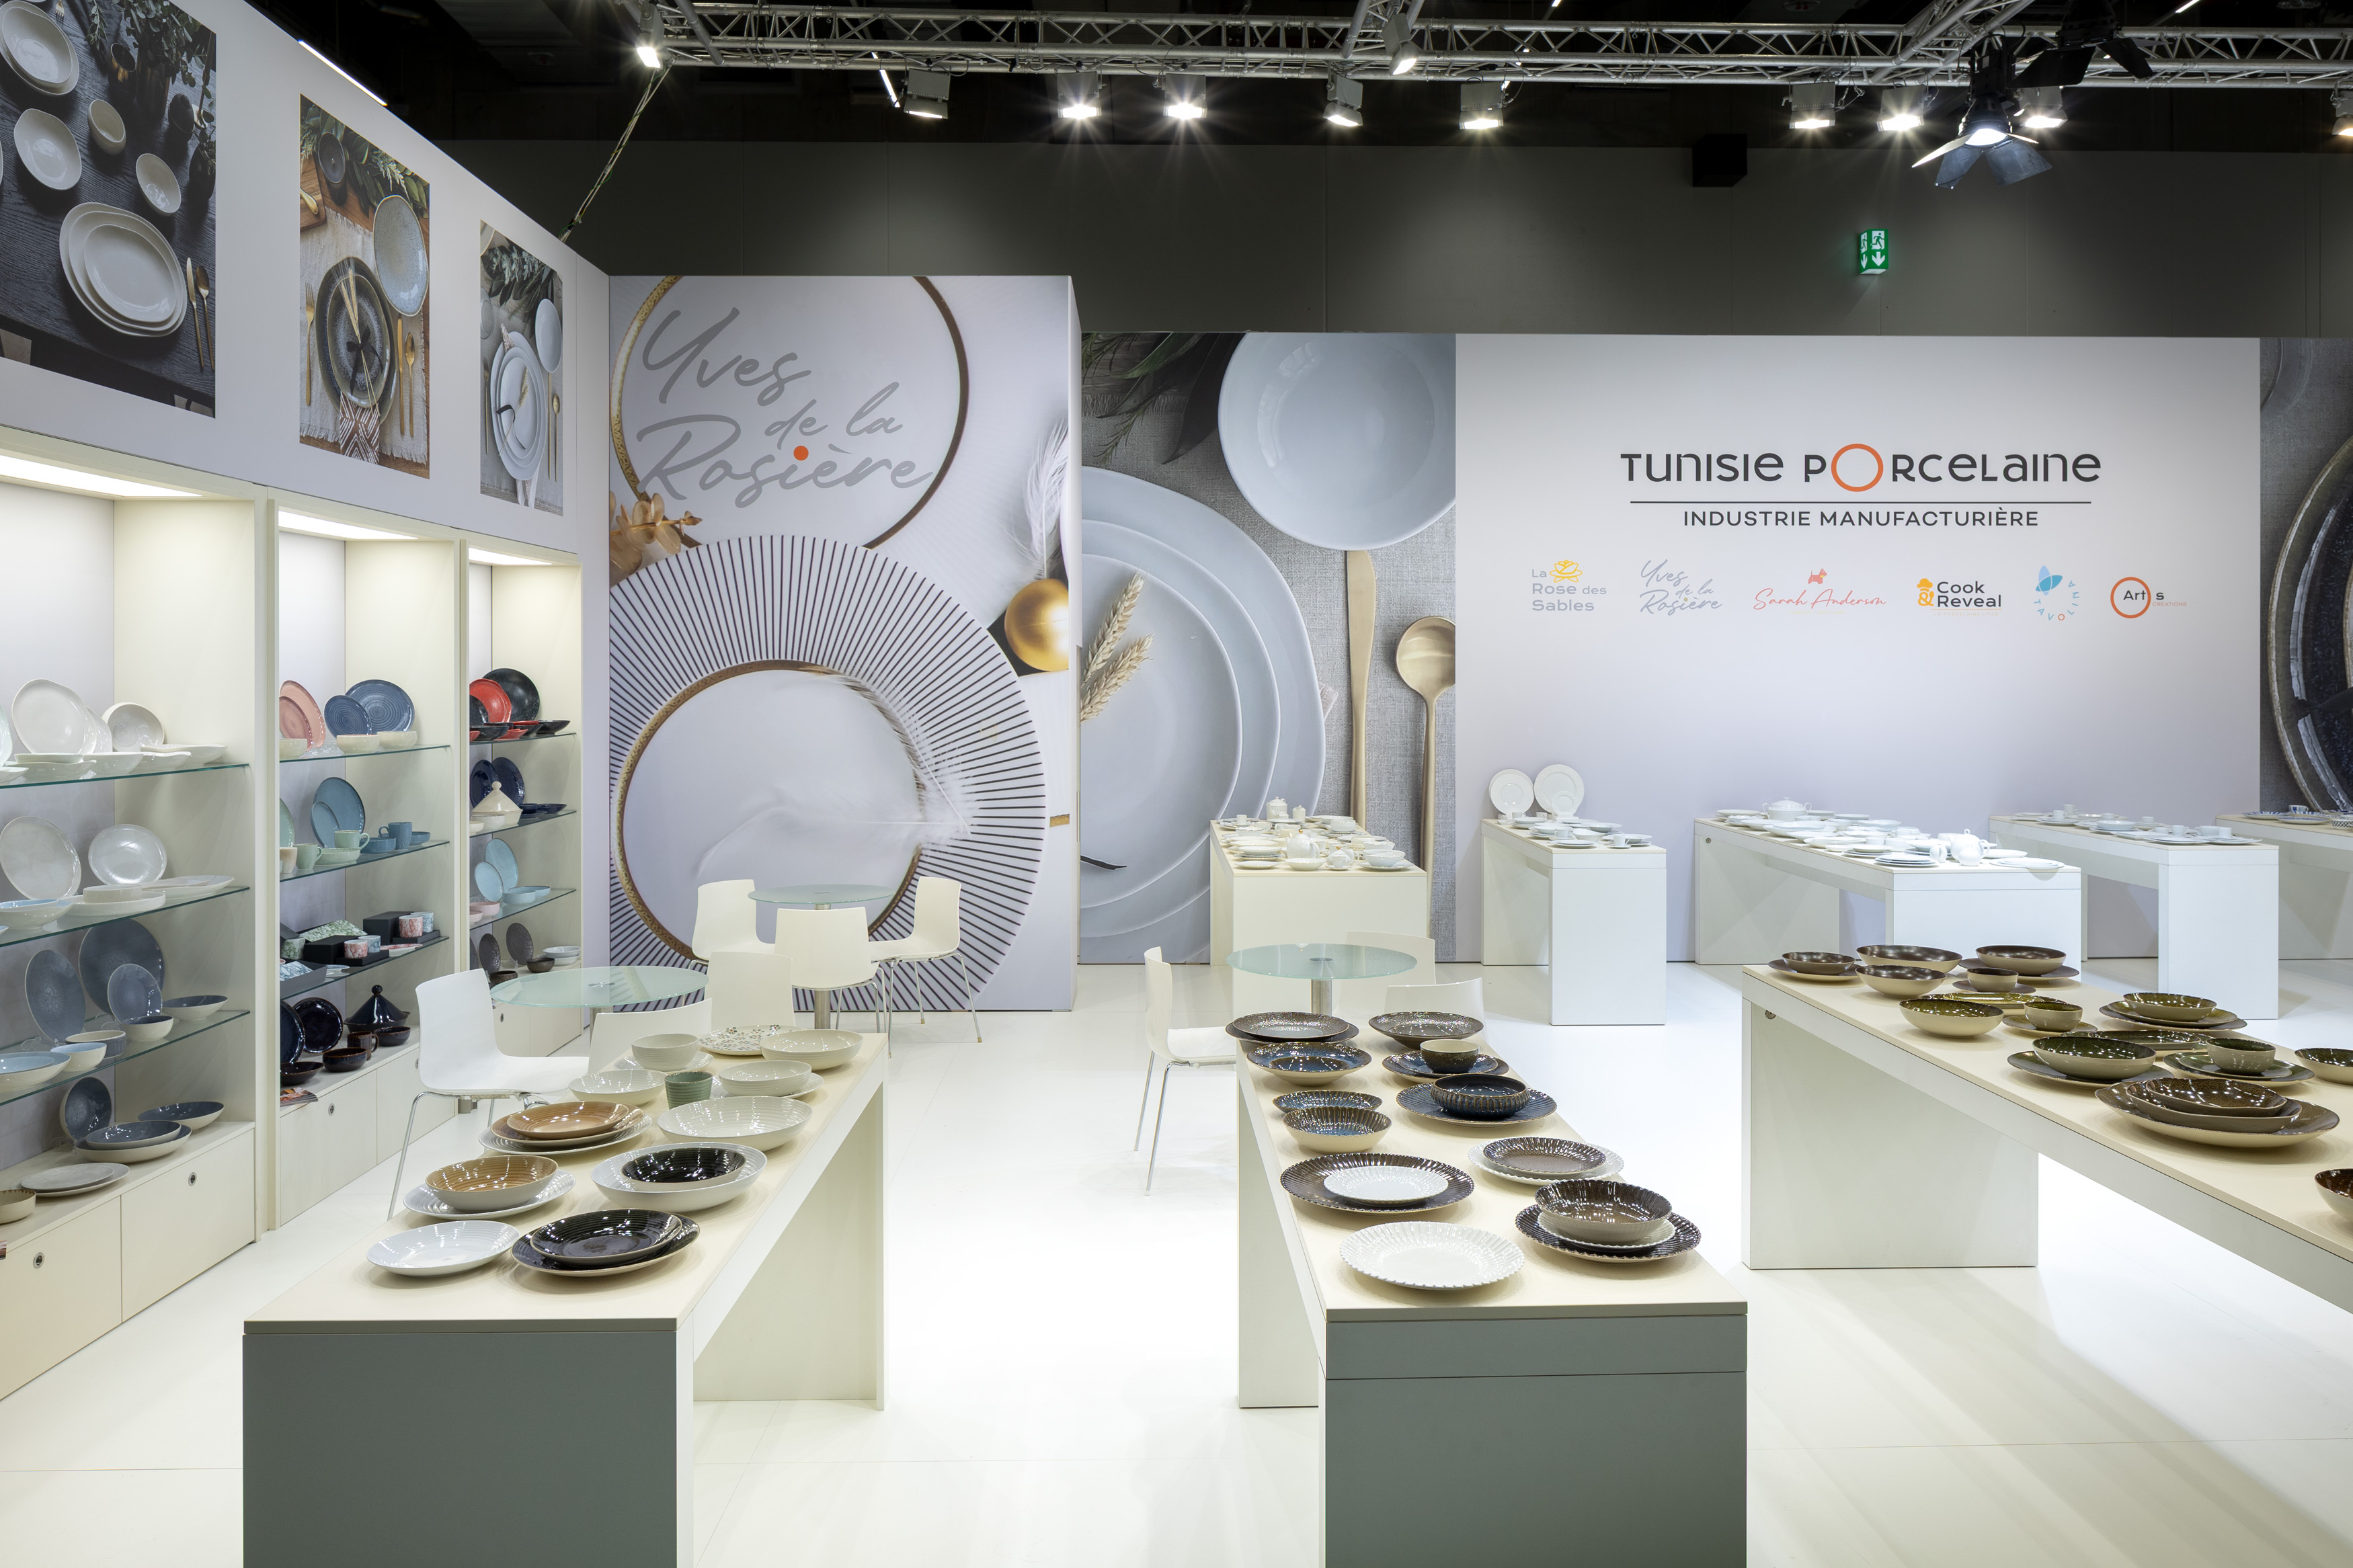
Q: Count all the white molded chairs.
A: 9